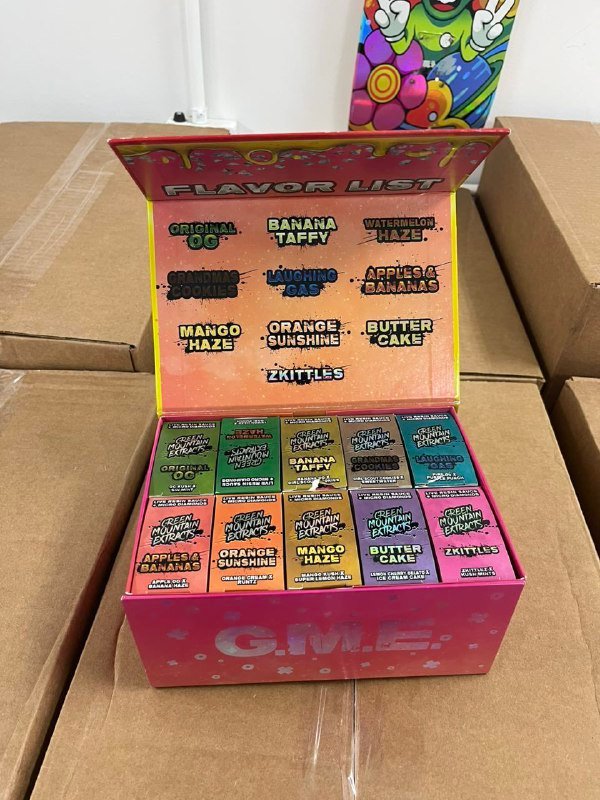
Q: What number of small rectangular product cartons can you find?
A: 10